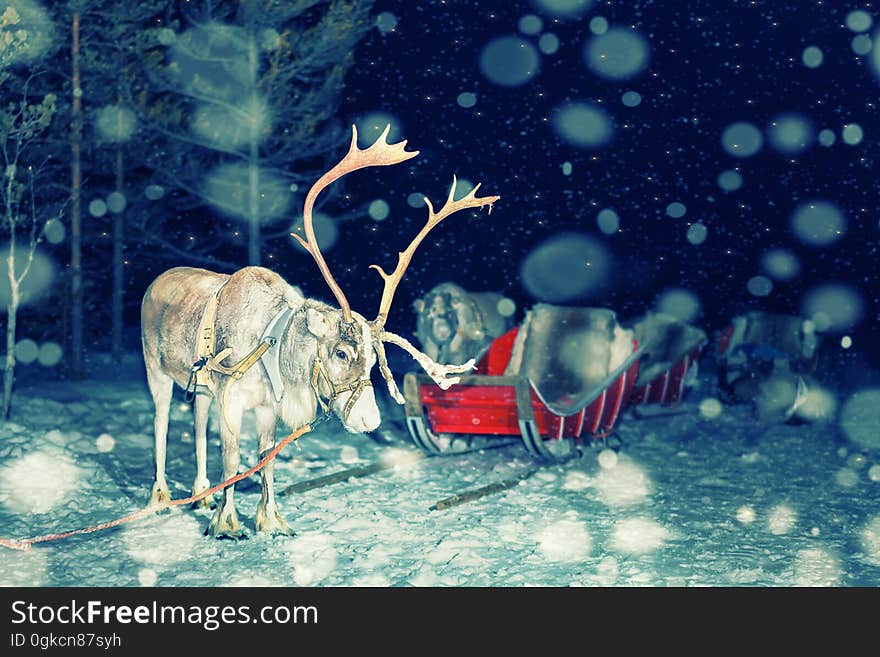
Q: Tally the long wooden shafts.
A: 2